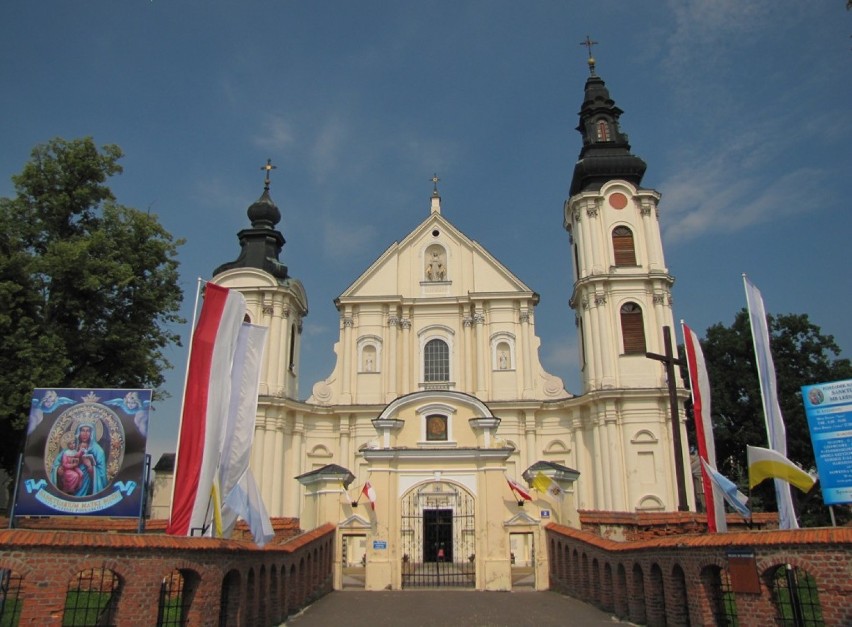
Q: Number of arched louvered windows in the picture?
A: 2